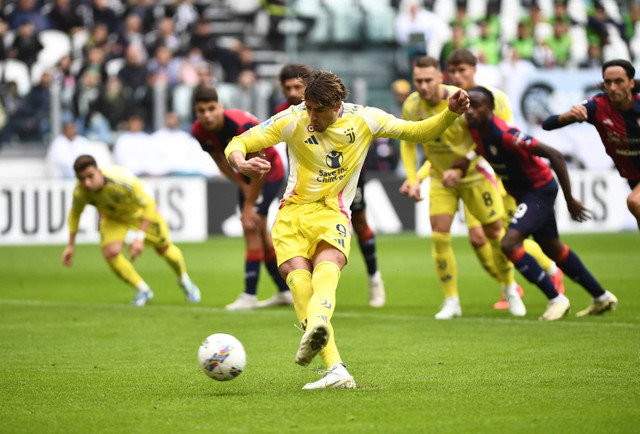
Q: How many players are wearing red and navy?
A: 4